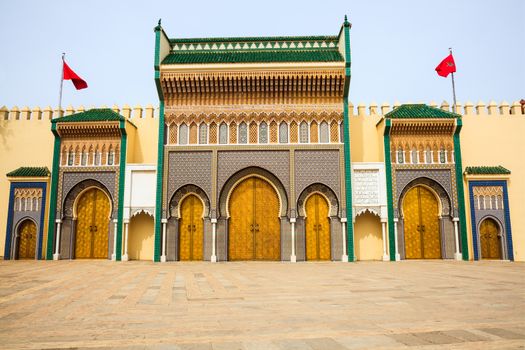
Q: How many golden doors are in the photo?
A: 7